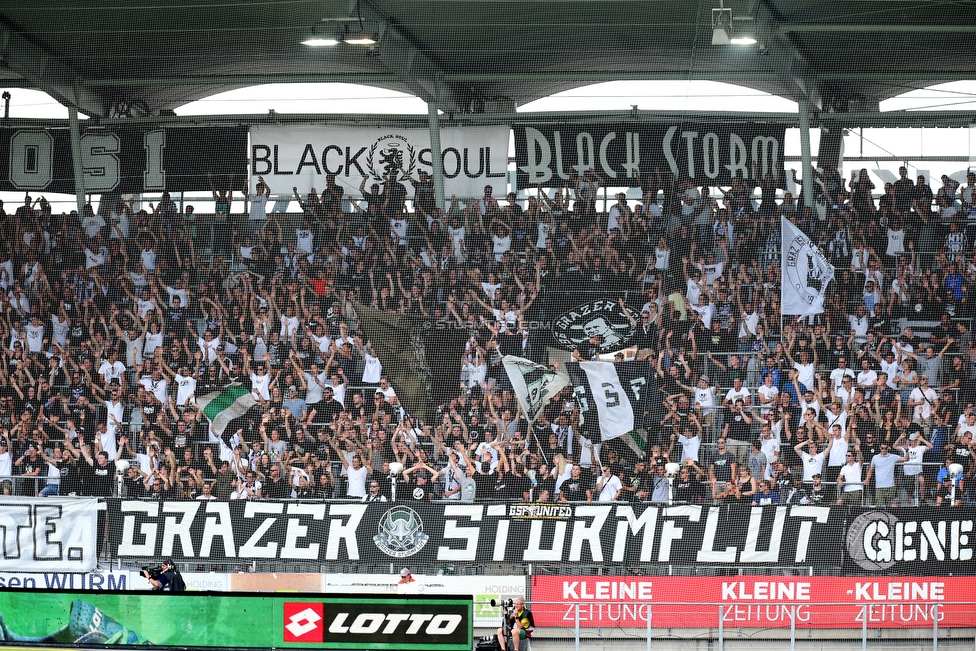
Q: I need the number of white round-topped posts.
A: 4